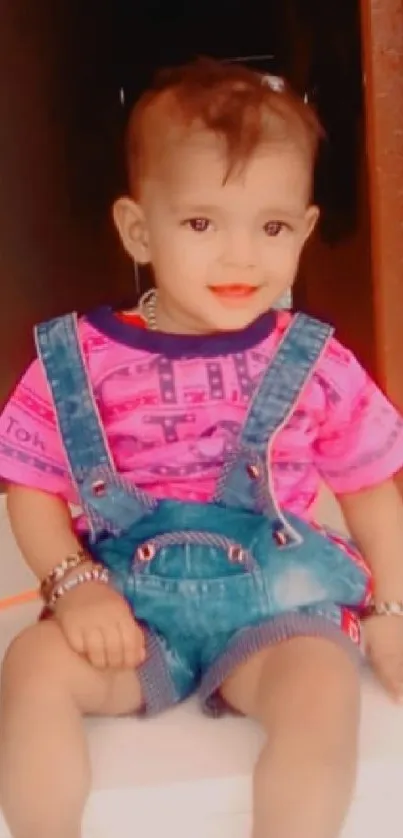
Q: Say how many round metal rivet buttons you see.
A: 5